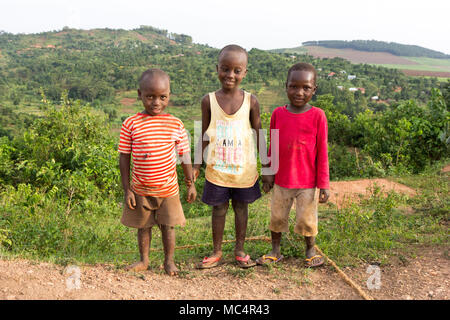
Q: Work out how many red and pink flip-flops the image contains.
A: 2